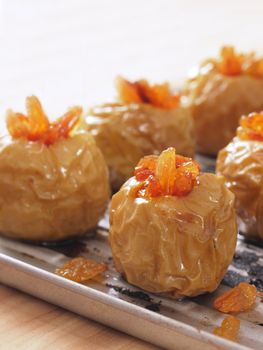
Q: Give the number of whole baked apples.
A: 5